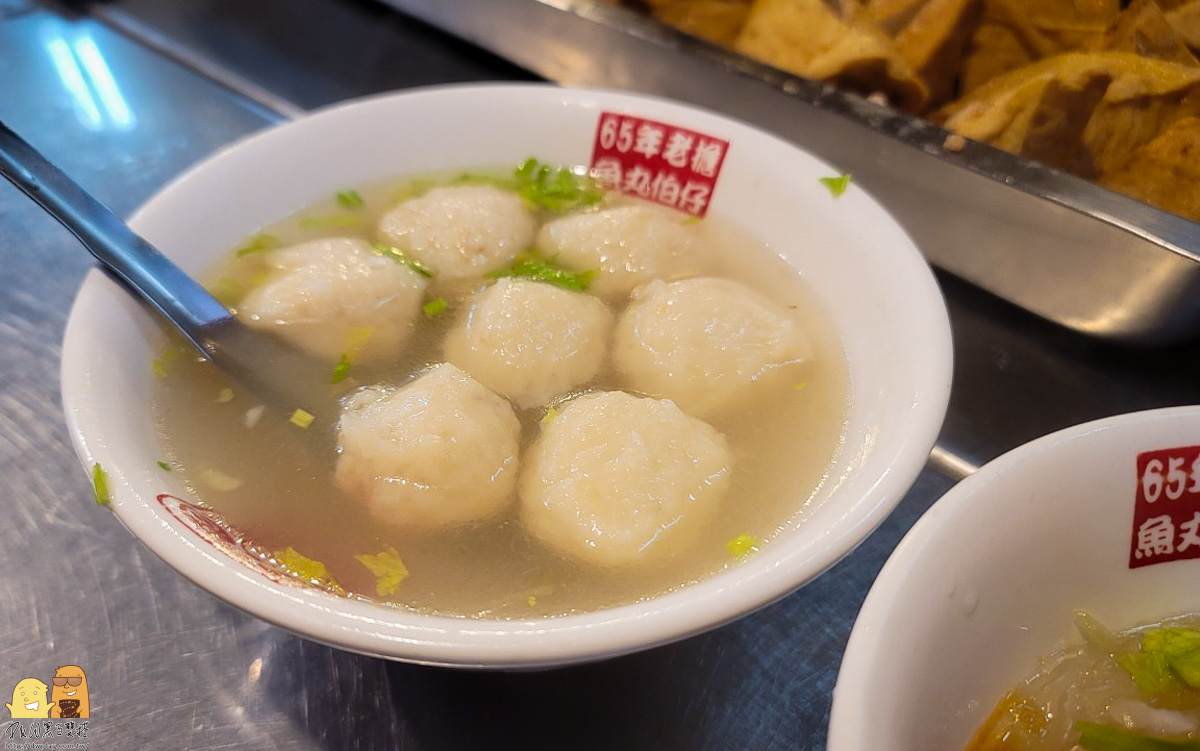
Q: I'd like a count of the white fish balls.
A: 7